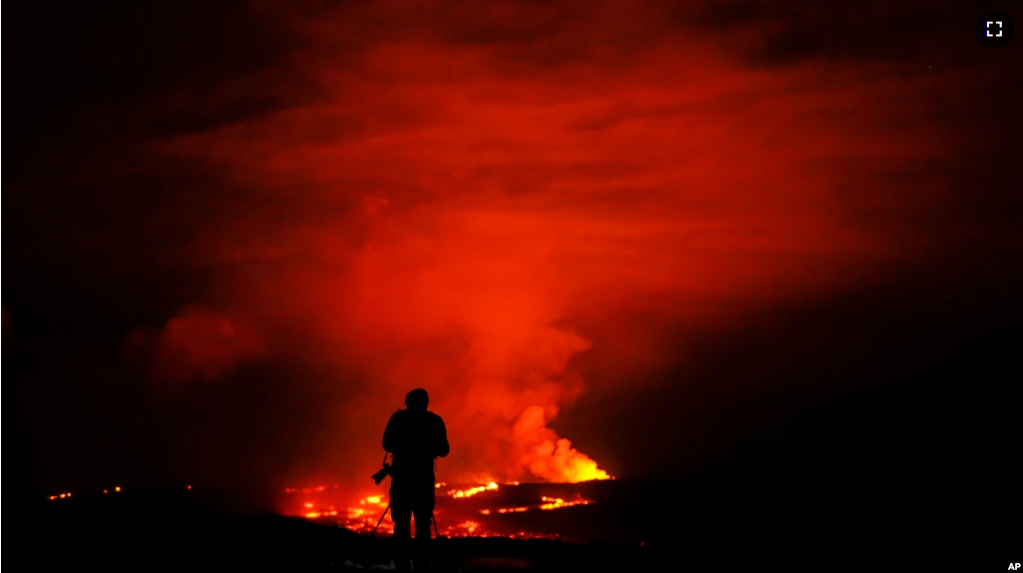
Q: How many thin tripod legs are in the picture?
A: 2